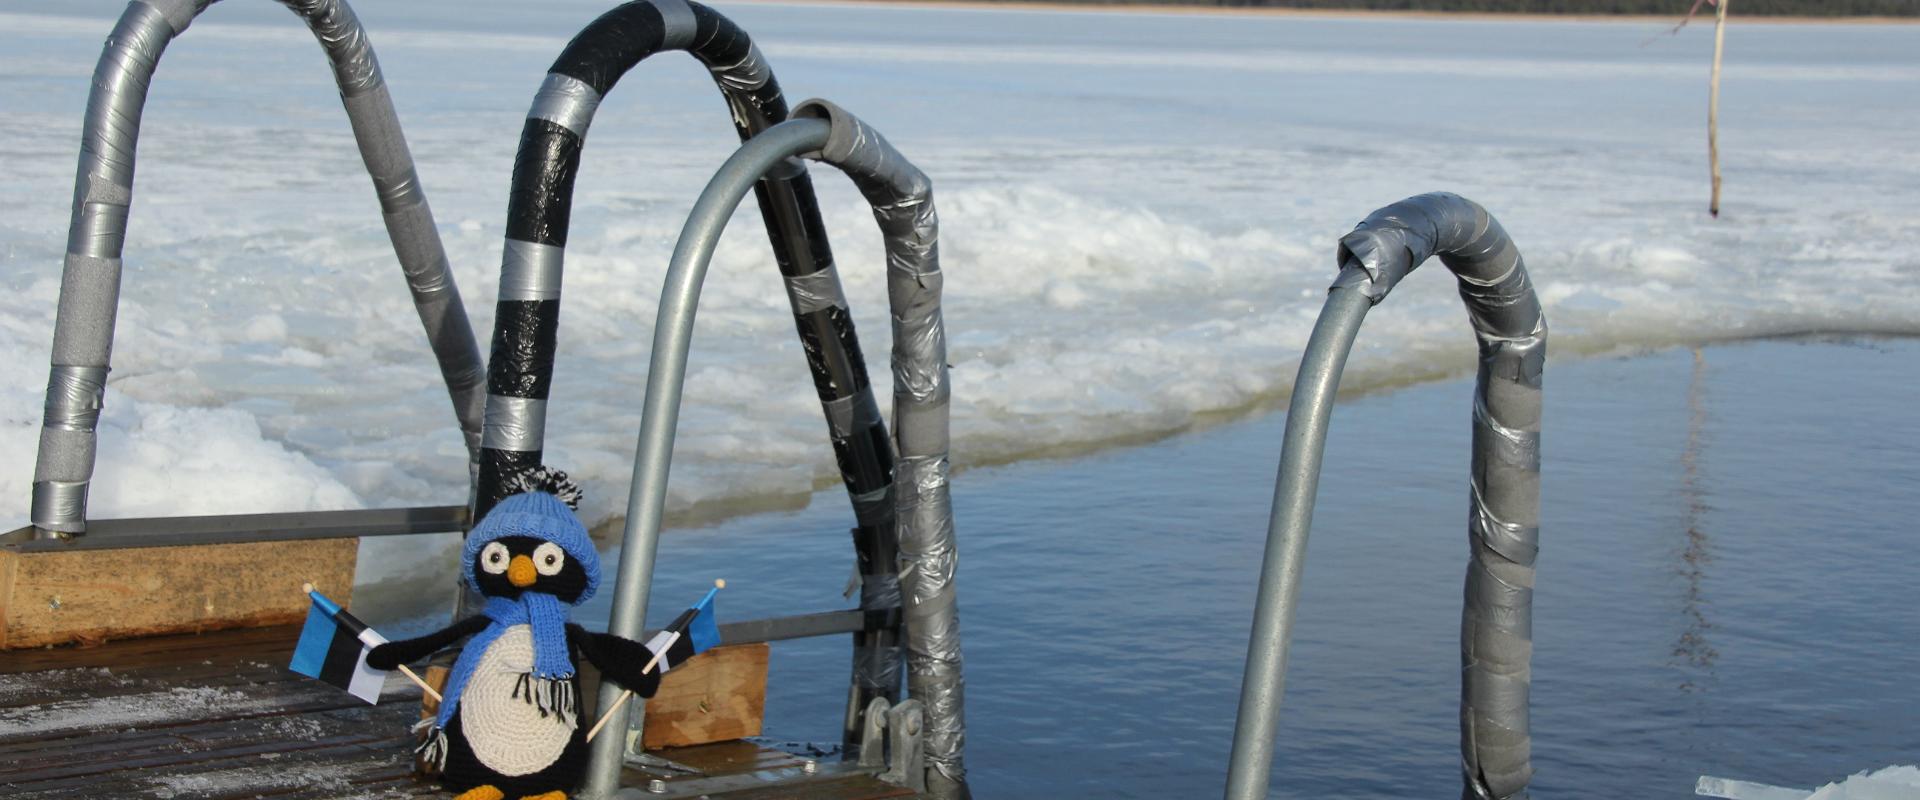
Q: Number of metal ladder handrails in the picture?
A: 4